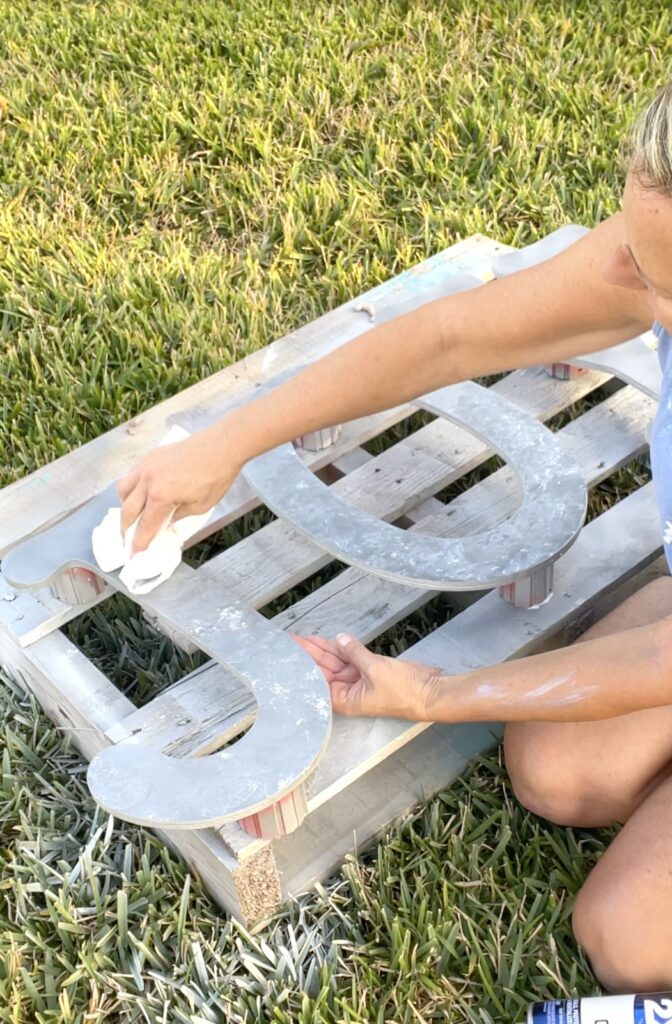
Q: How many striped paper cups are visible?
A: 5